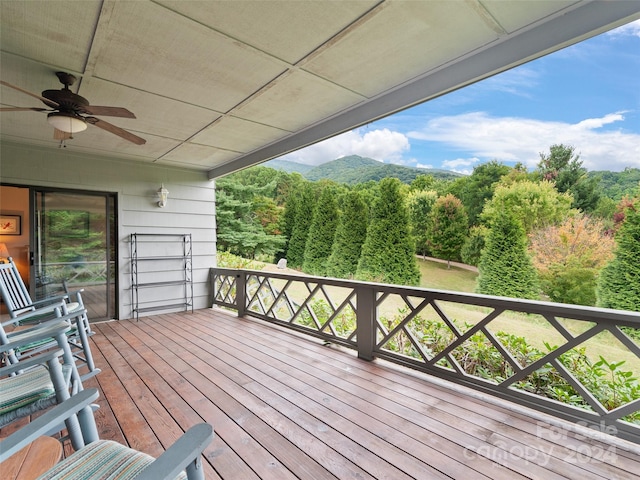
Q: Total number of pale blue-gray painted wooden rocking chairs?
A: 4